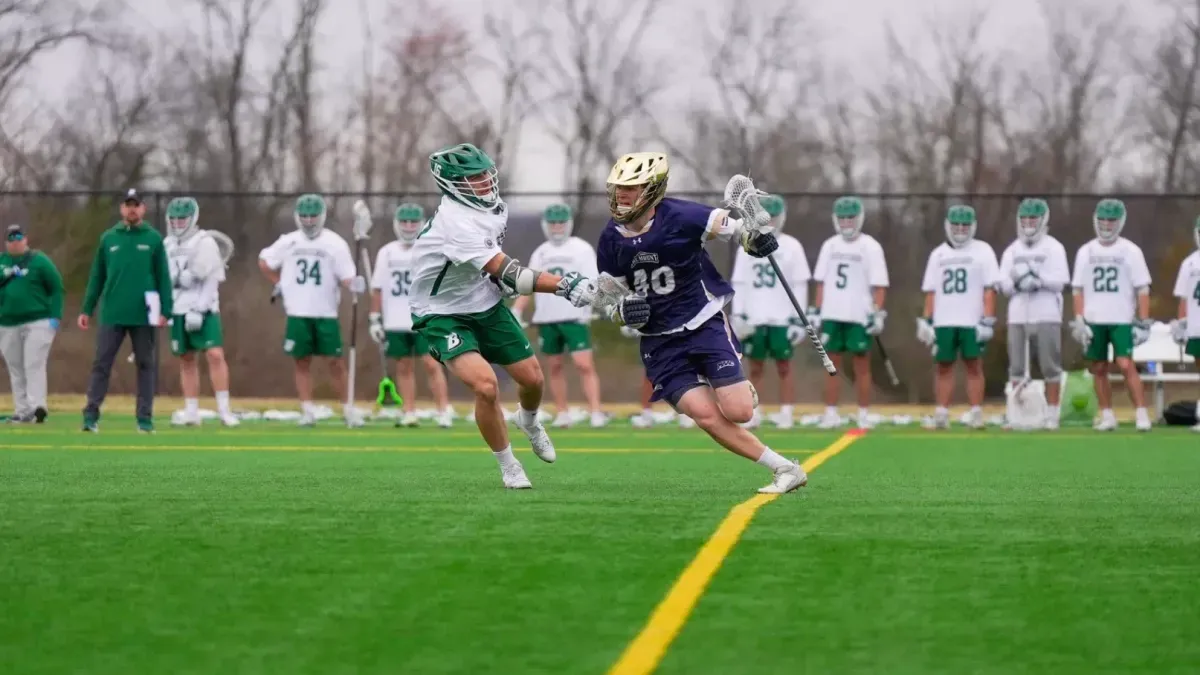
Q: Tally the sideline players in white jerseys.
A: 10